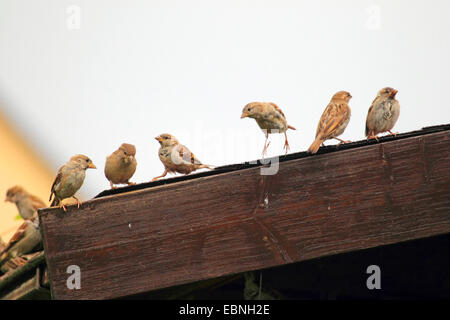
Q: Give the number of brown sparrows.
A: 8